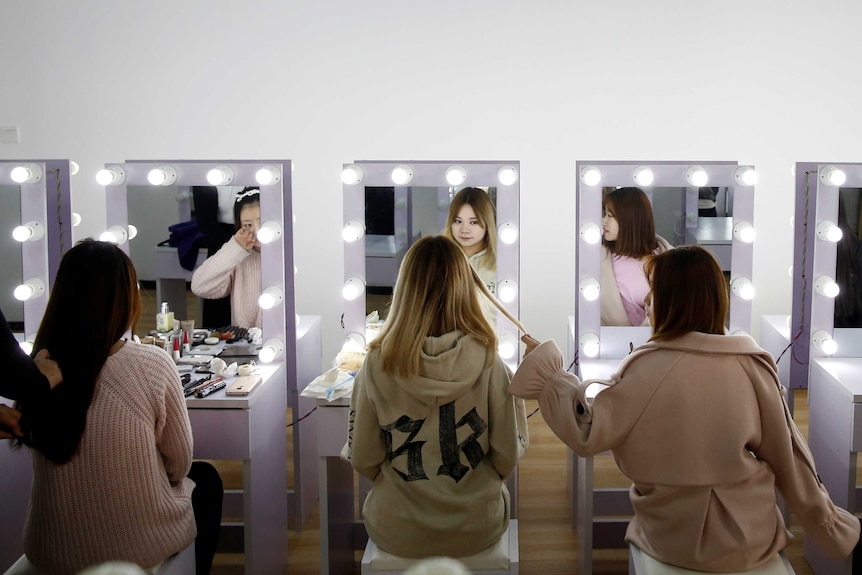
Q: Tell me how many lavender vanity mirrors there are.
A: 5